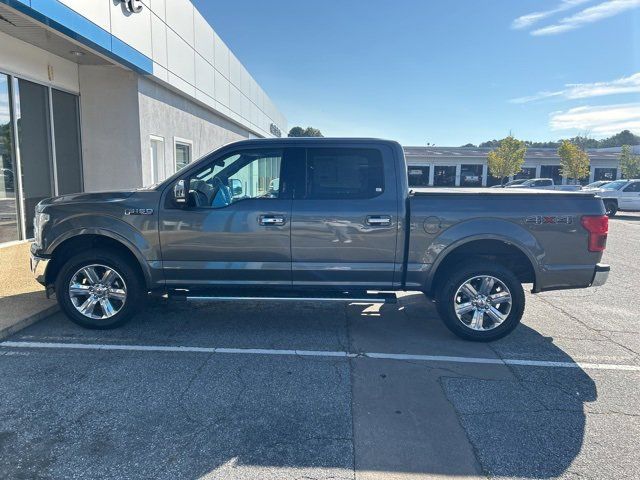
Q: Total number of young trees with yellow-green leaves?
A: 3